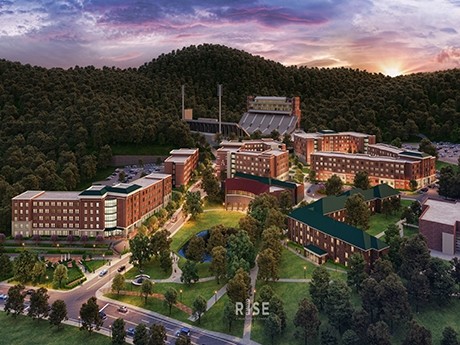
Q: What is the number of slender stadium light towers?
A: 2